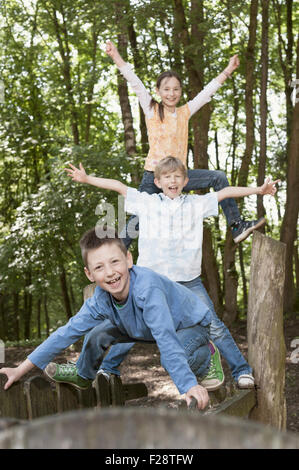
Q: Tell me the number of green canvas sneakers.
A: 2